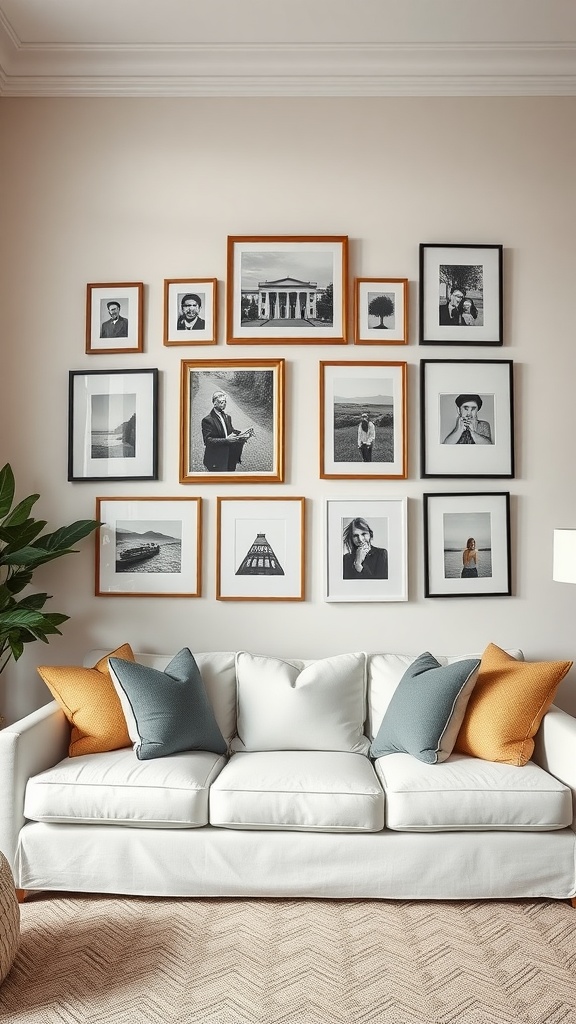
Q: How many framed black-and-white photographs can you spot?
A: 13